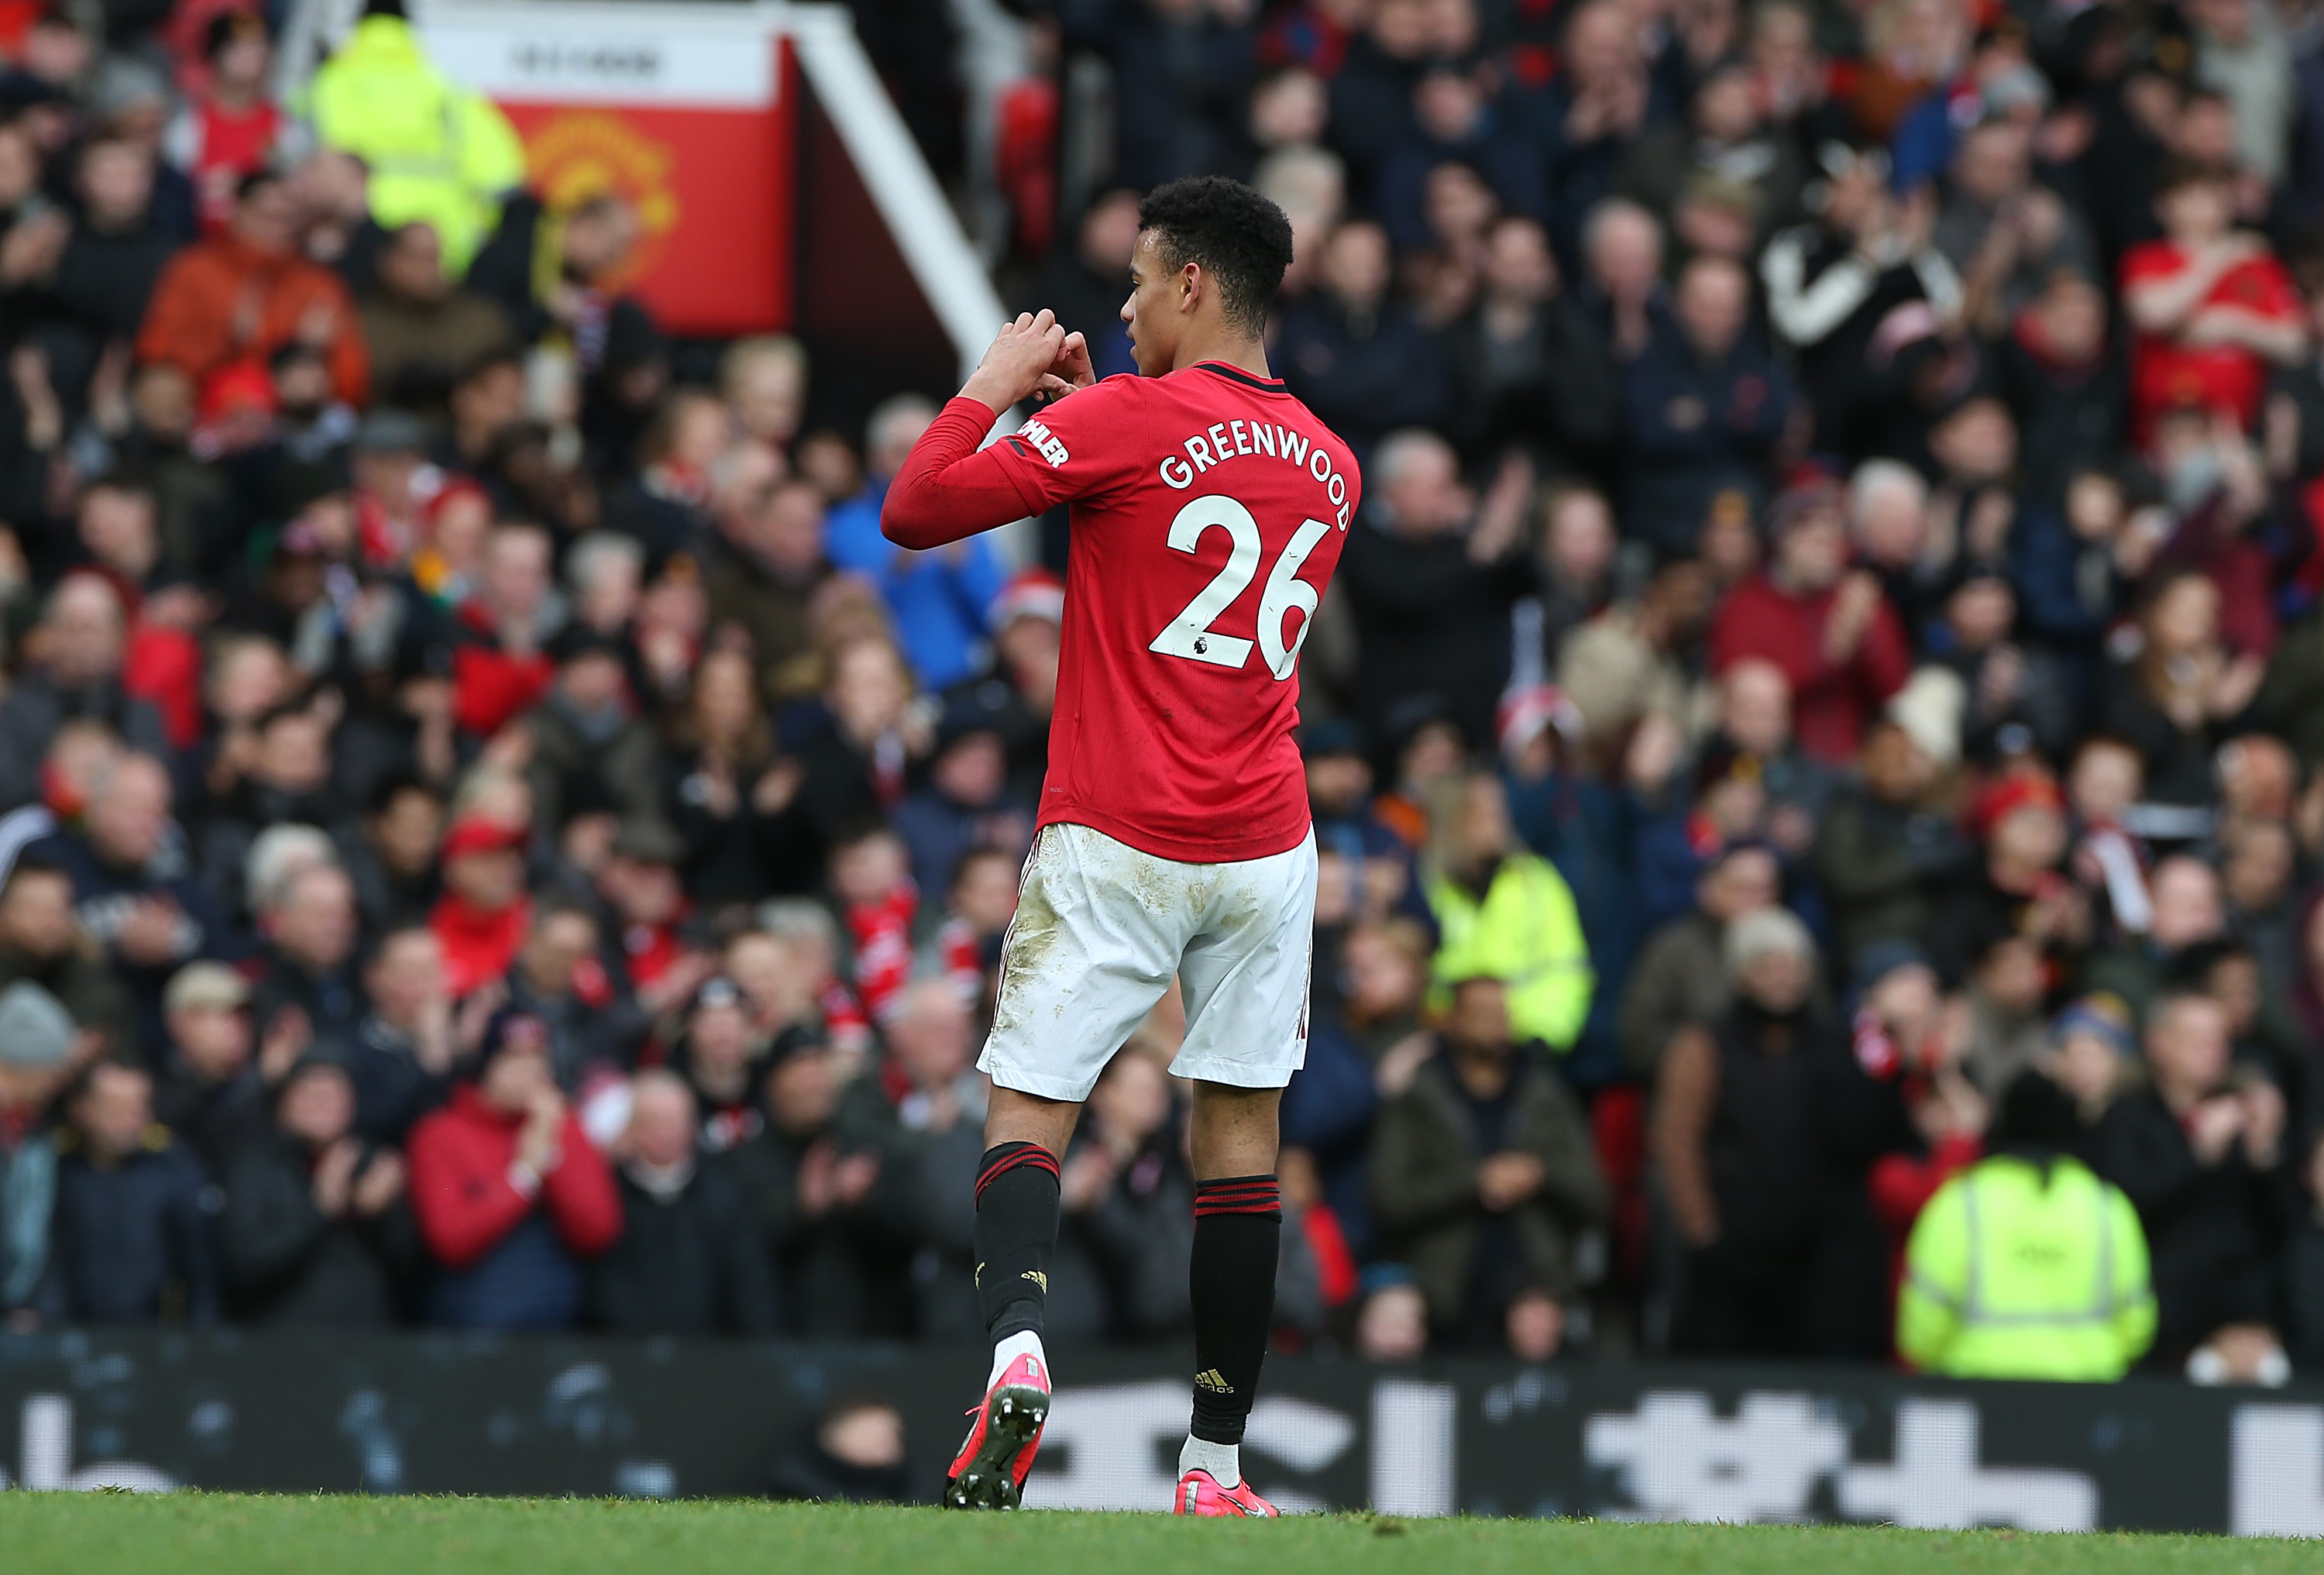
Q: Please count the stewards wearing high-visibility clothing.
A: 3